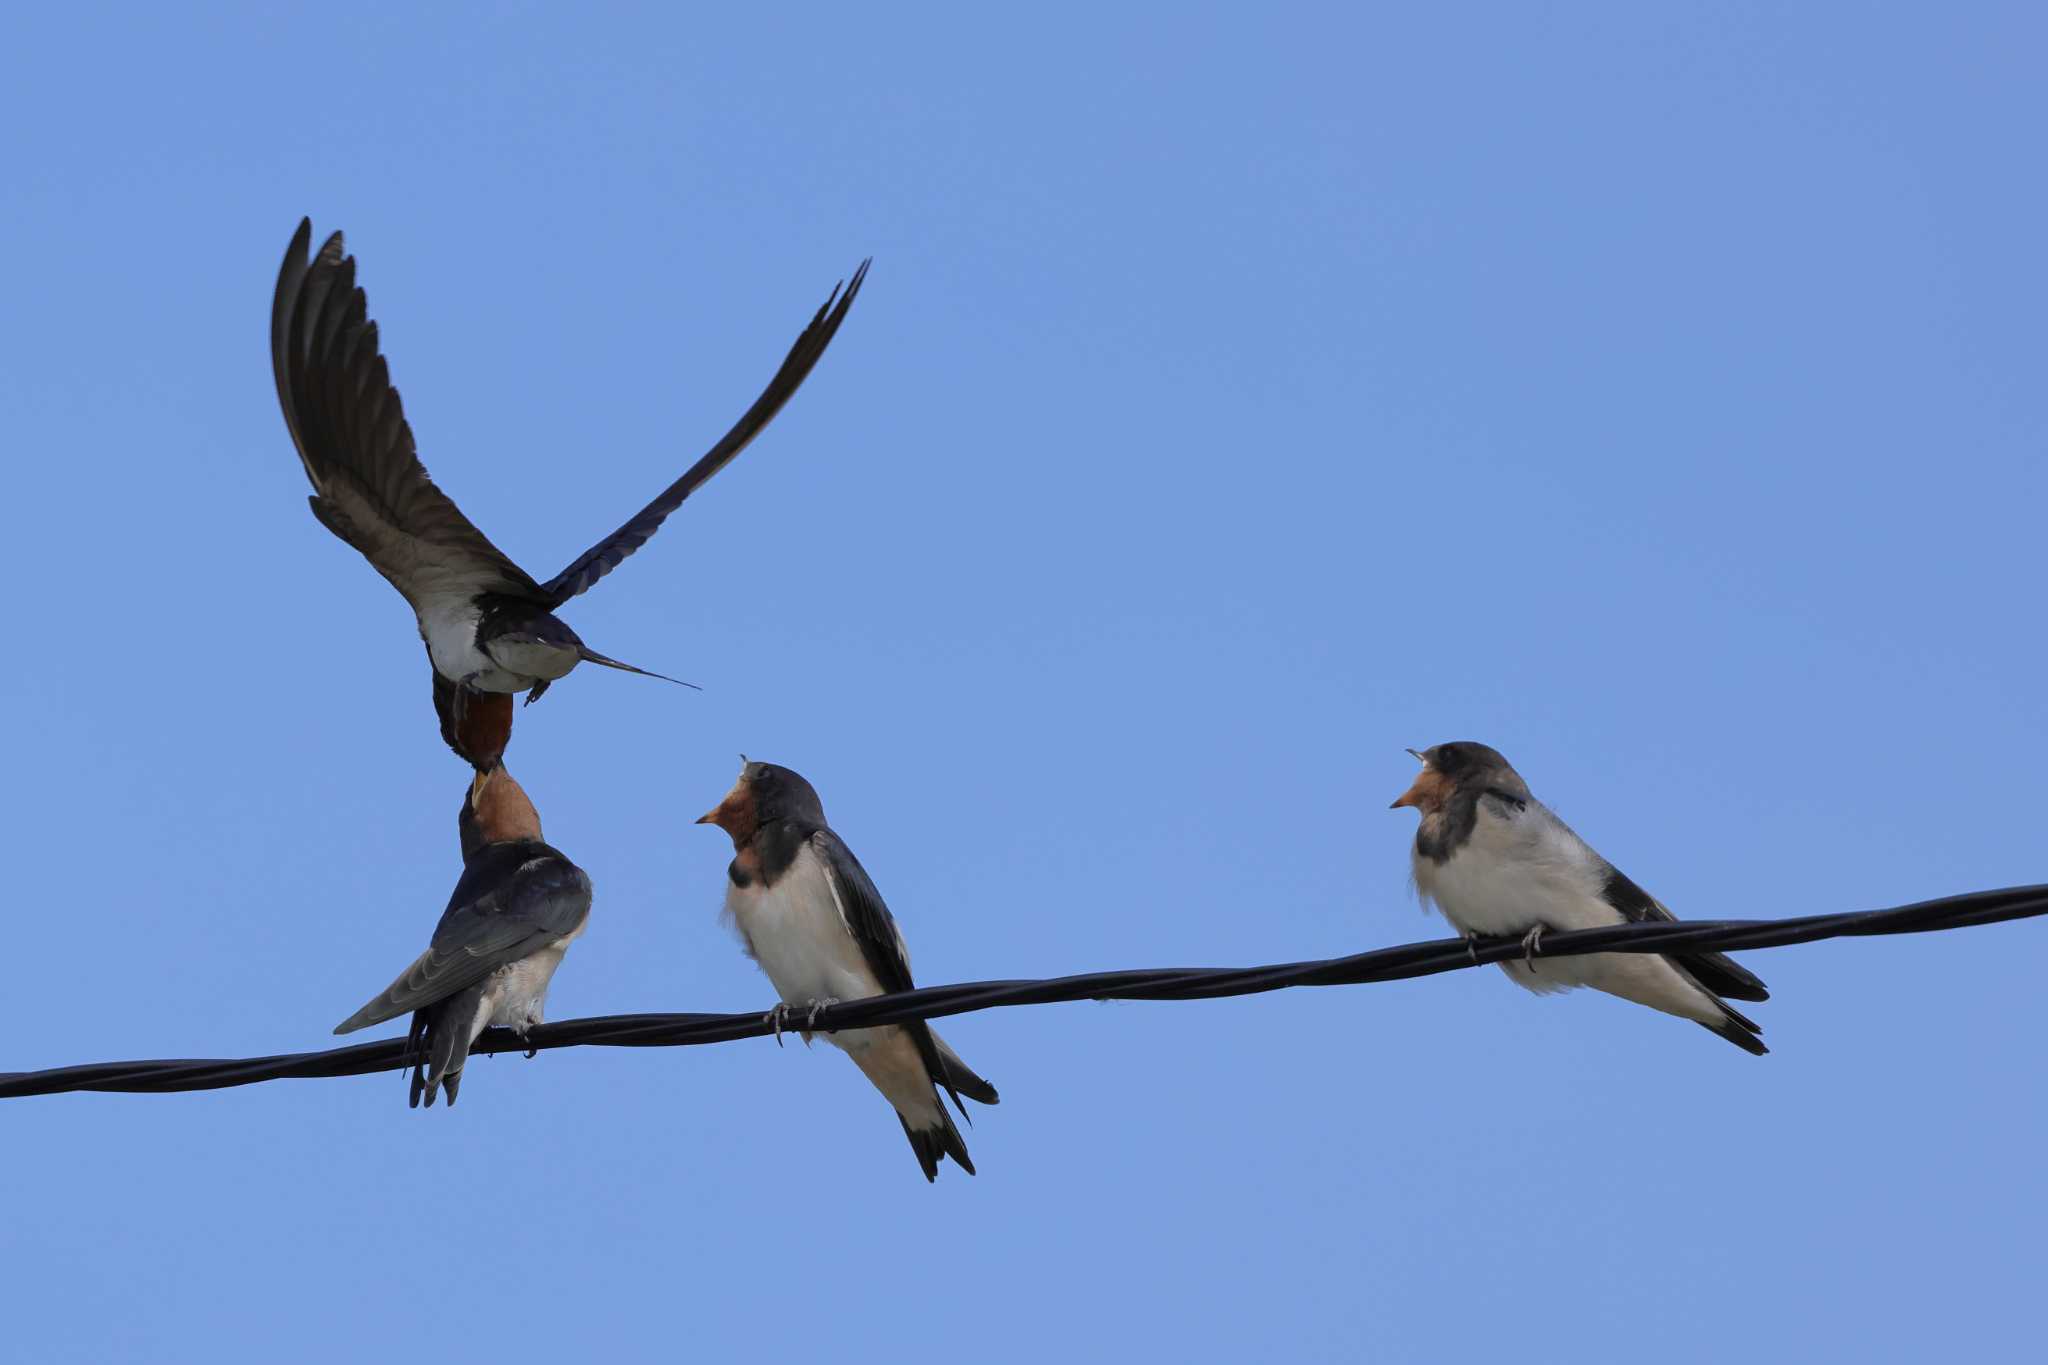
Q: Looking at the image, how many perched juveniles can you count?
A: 3